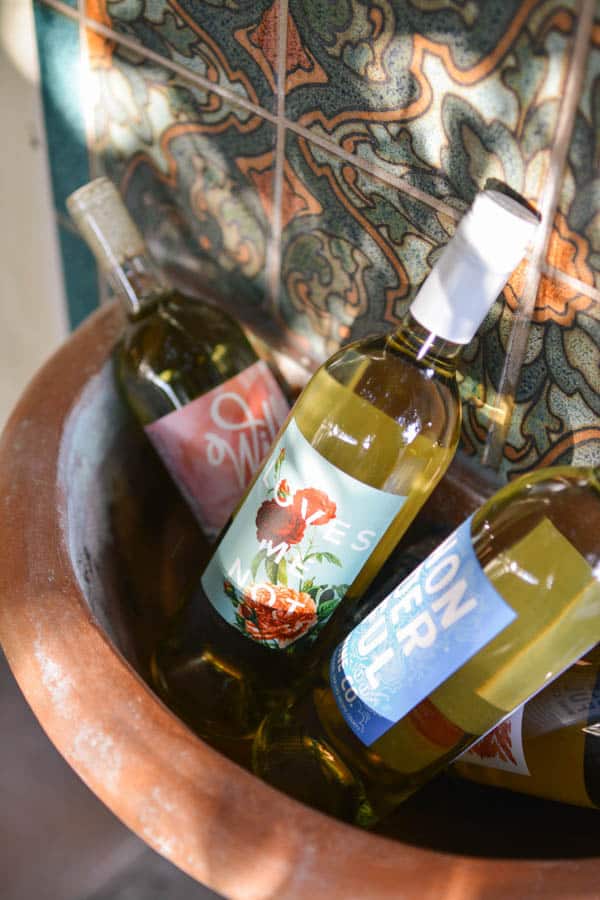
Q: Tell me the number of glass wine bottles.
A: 4